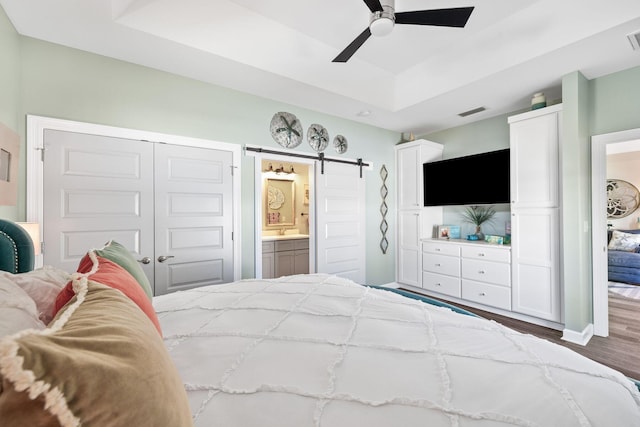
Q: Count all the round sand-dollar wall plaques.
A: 3